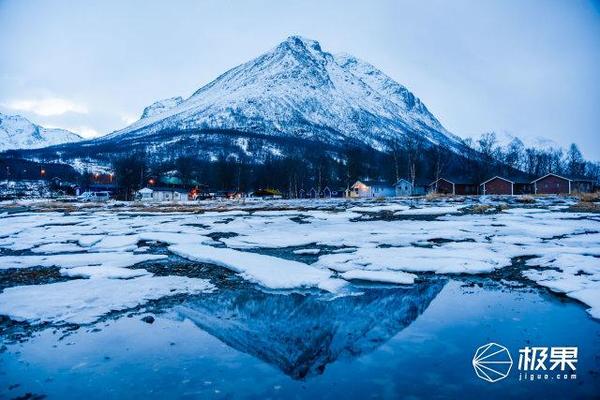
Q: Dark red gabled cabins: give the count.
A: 3